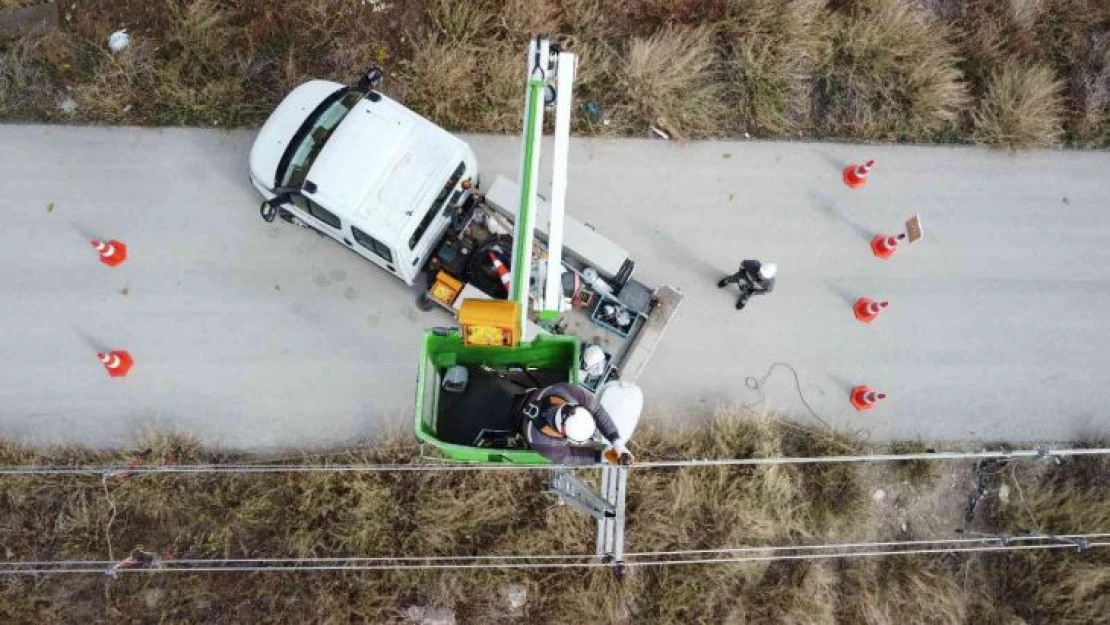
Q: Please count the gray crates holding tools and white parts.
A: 2